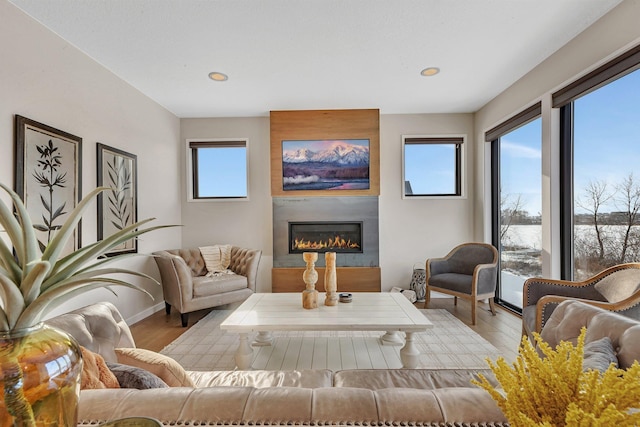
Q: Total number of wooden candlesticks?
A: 2